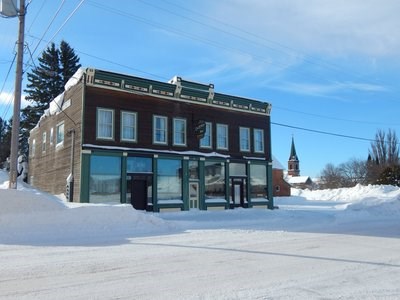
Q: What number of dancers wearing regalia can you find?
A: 0